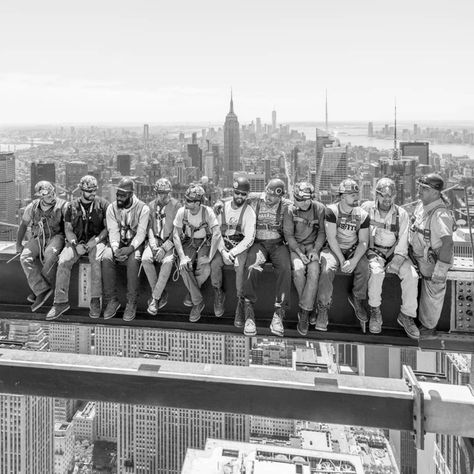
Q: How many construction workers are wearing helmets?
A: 11